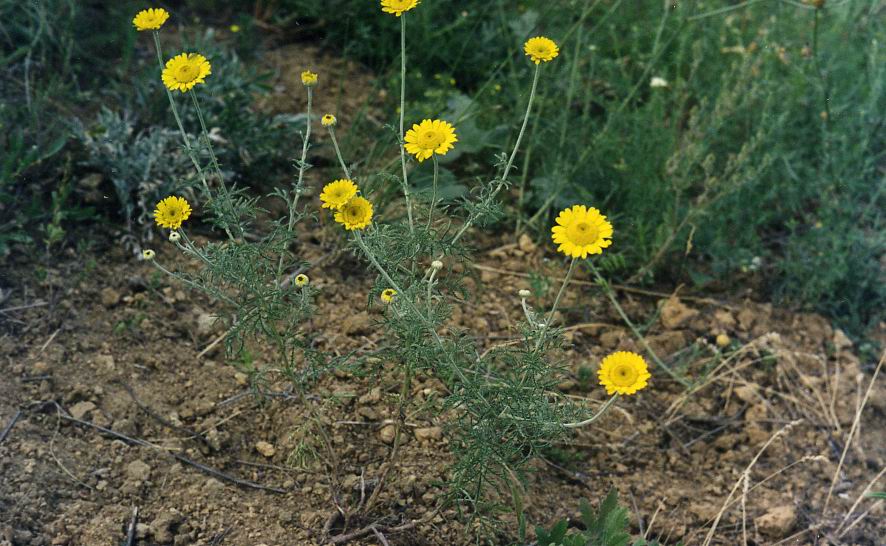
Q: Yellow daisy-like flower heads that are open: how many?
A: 10